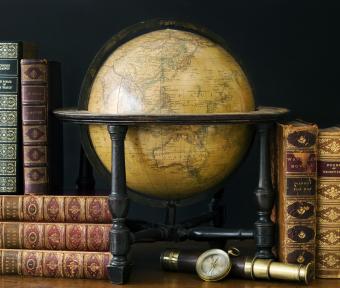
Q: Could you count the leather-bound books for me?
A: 7